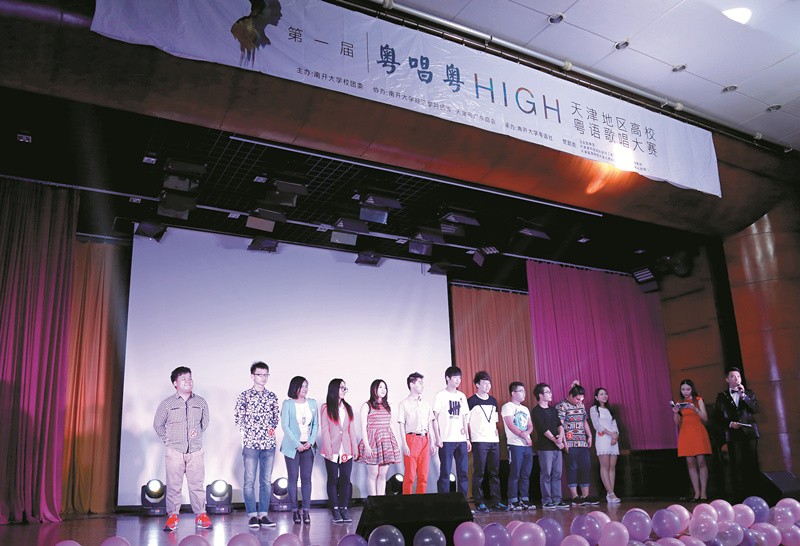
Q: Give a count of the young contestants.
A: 12